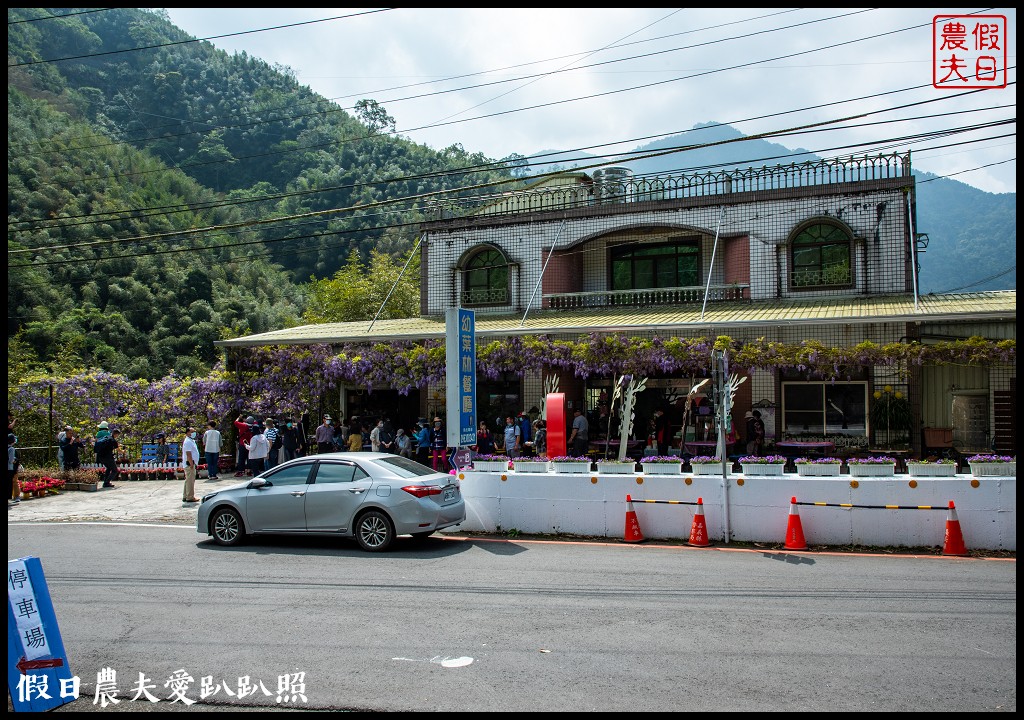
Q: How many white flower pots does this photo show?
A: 11